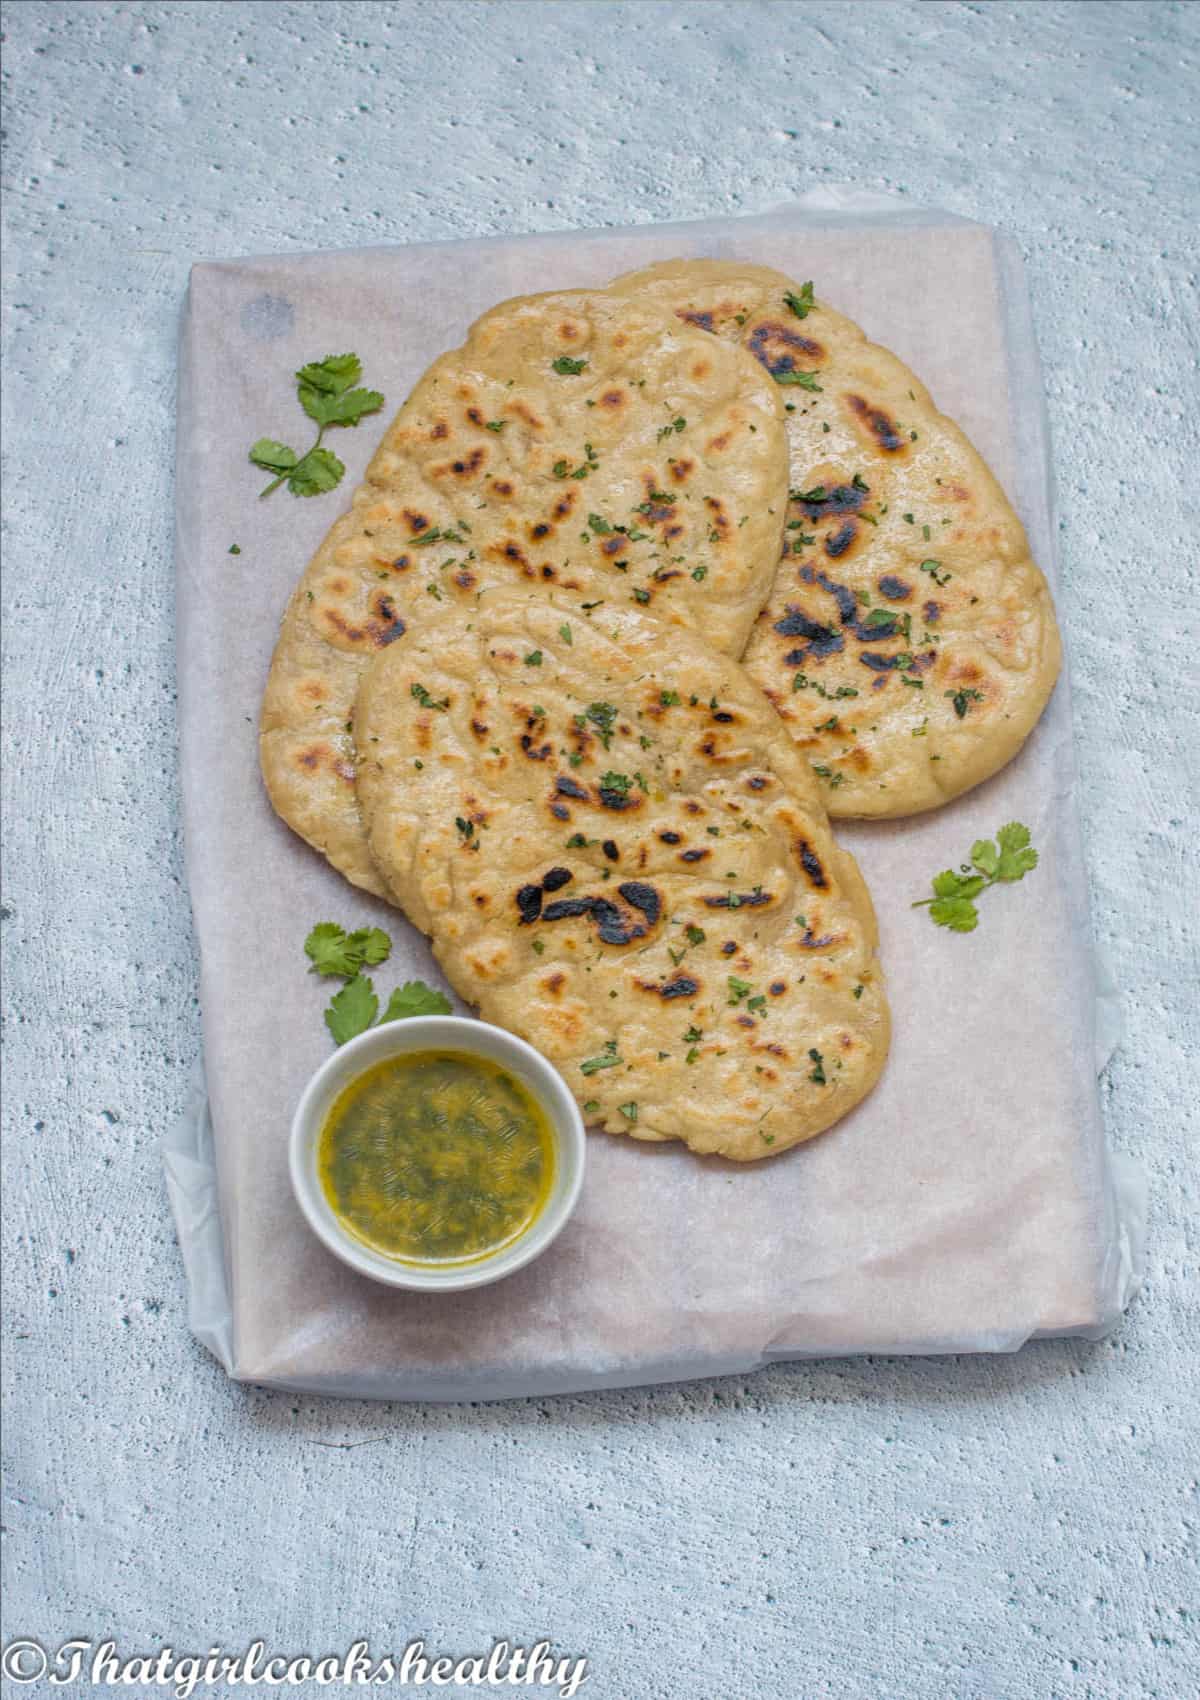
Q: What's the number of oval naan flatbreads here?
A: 3